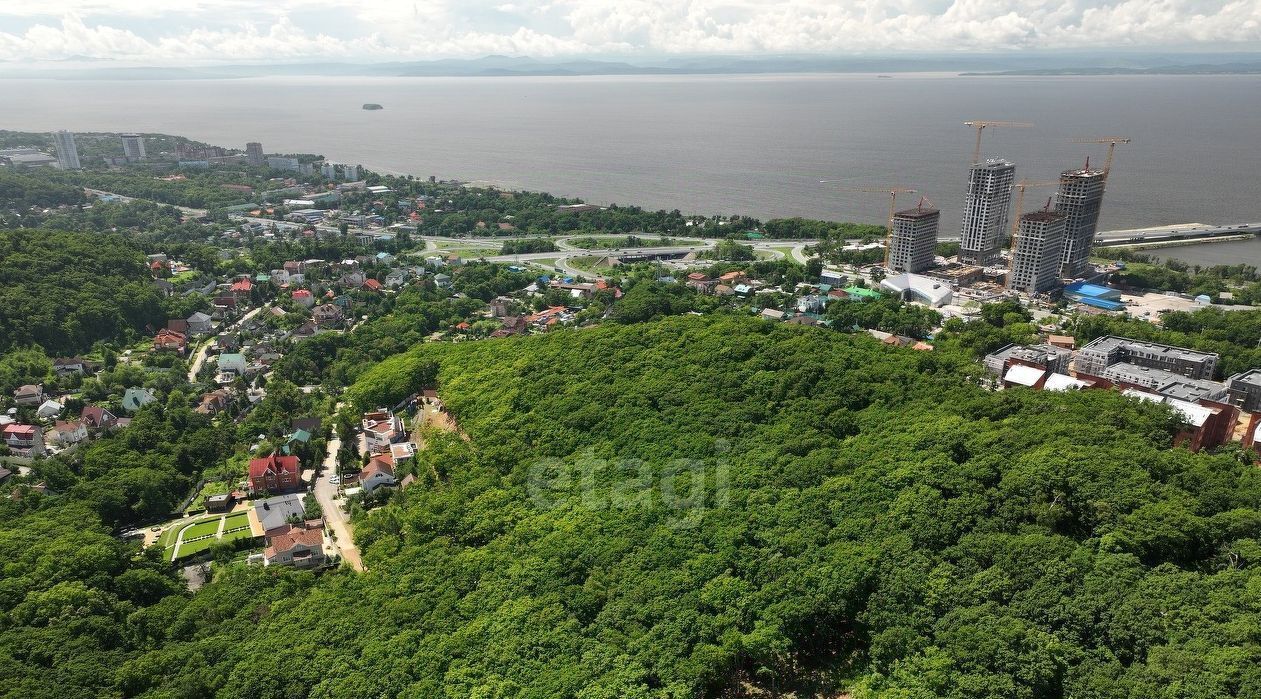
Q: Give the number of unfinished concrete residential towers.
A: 4